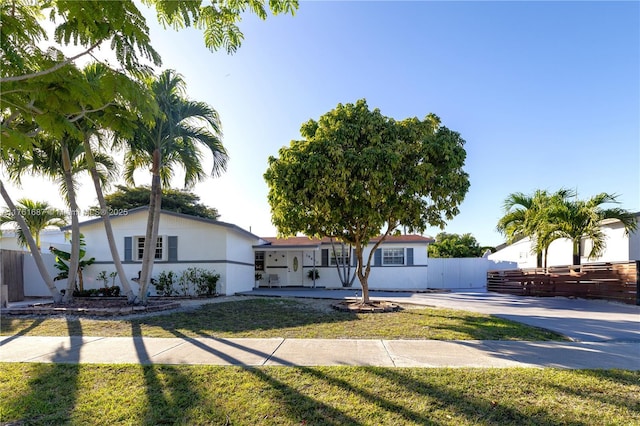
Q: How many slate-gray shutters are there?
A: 6